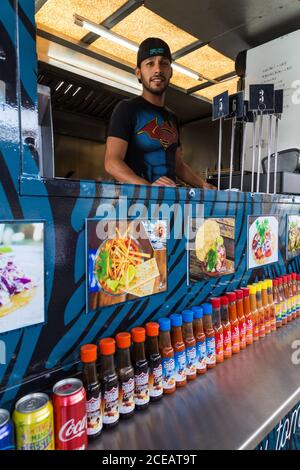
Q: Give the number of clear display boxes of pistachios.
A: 0